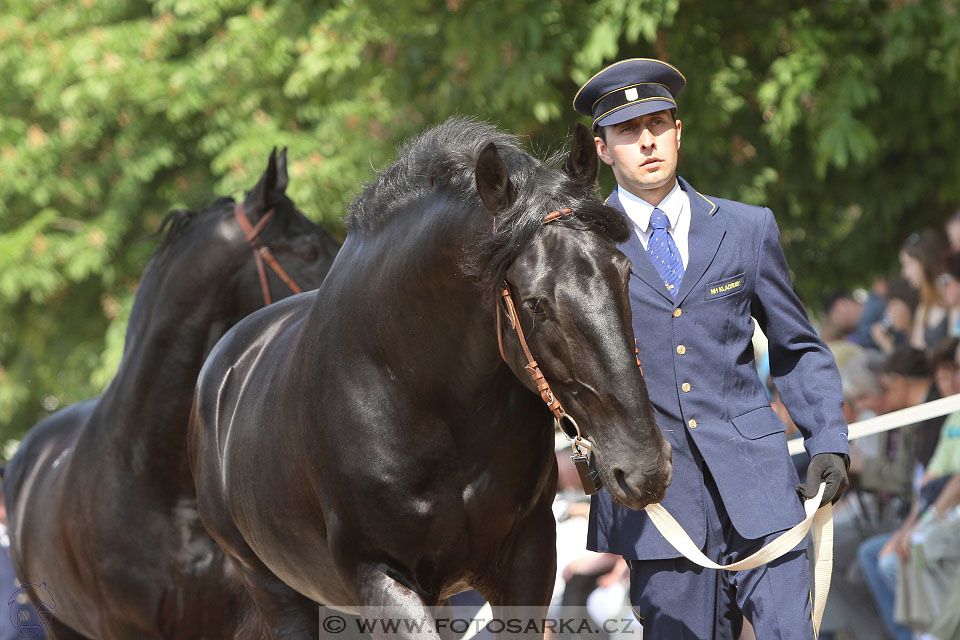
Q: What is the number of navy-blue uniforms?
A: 1